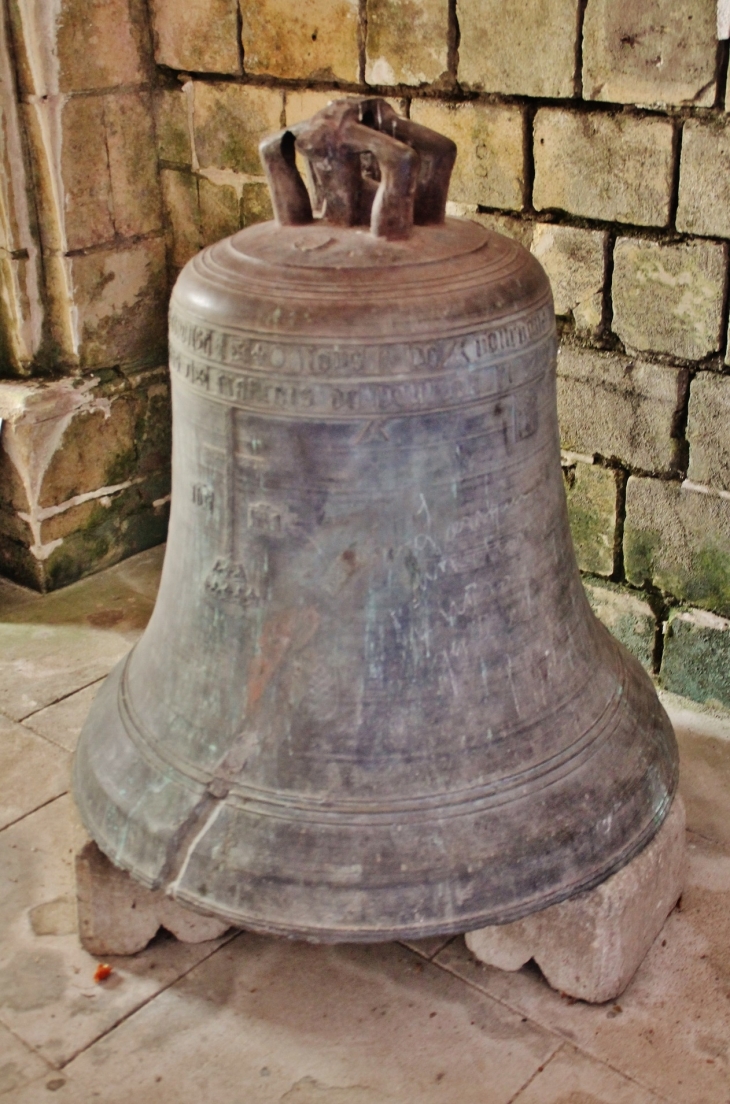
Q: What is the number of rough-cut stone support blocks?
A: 2